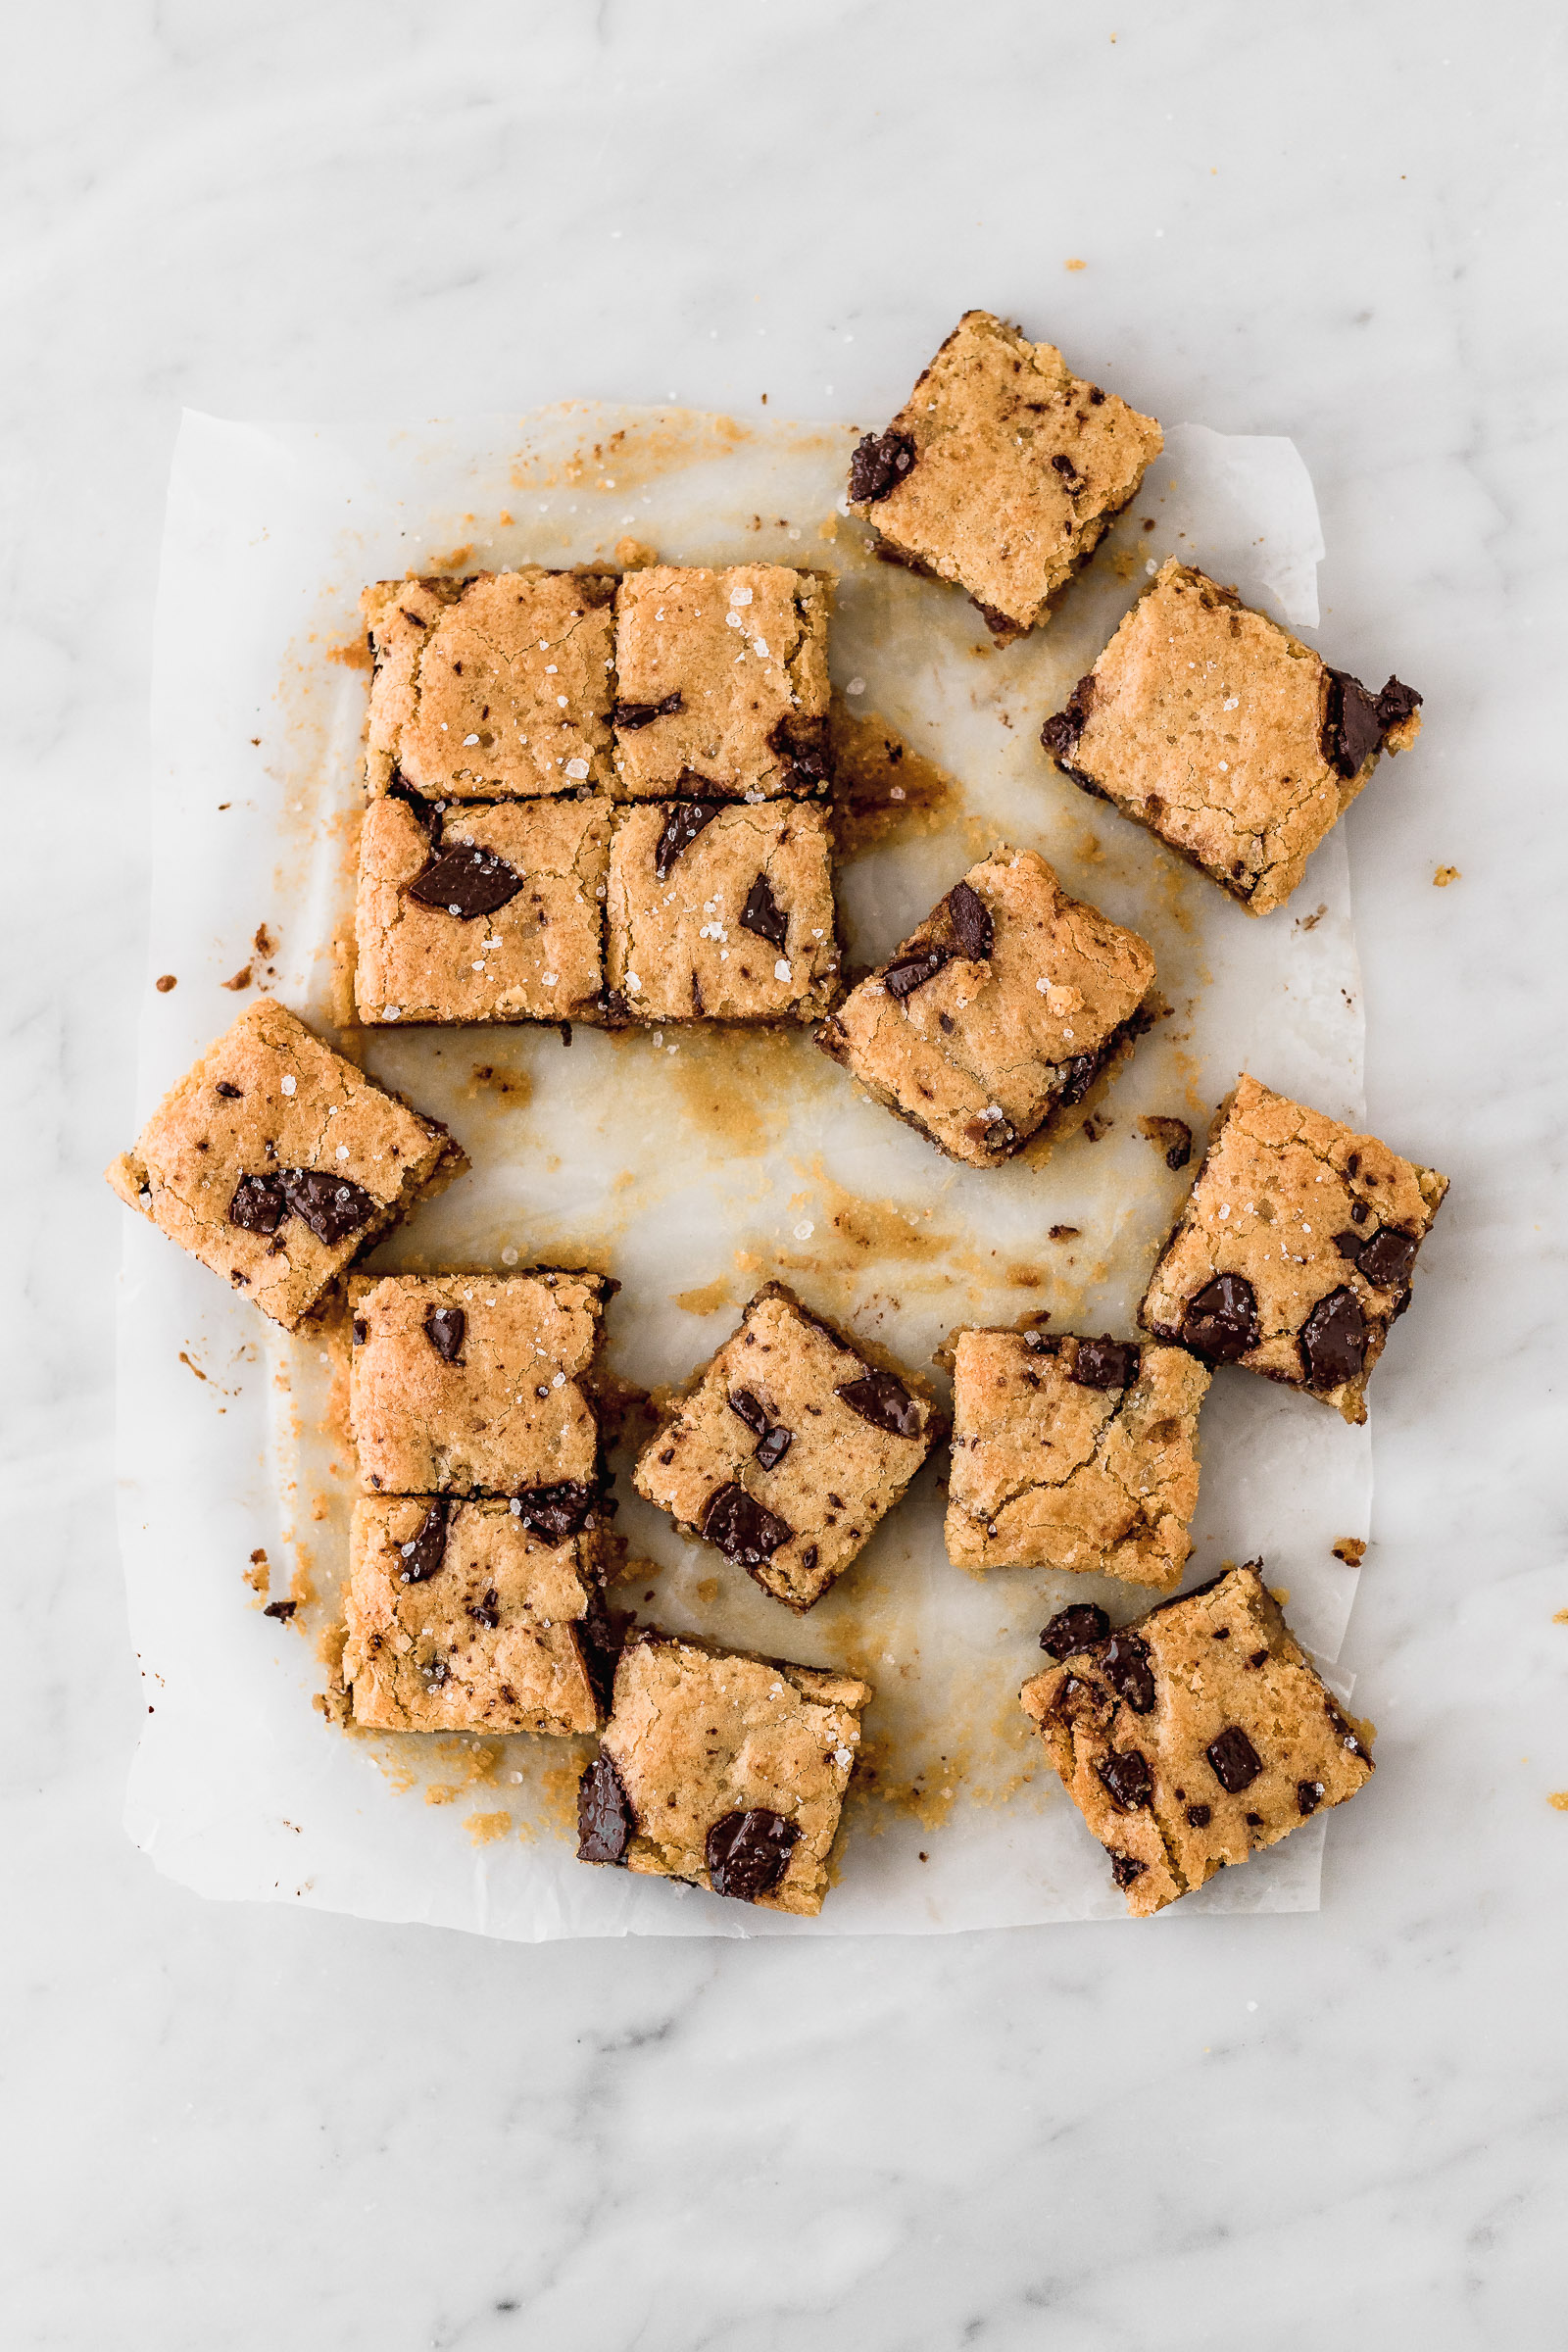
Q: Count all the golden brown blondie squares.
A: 15